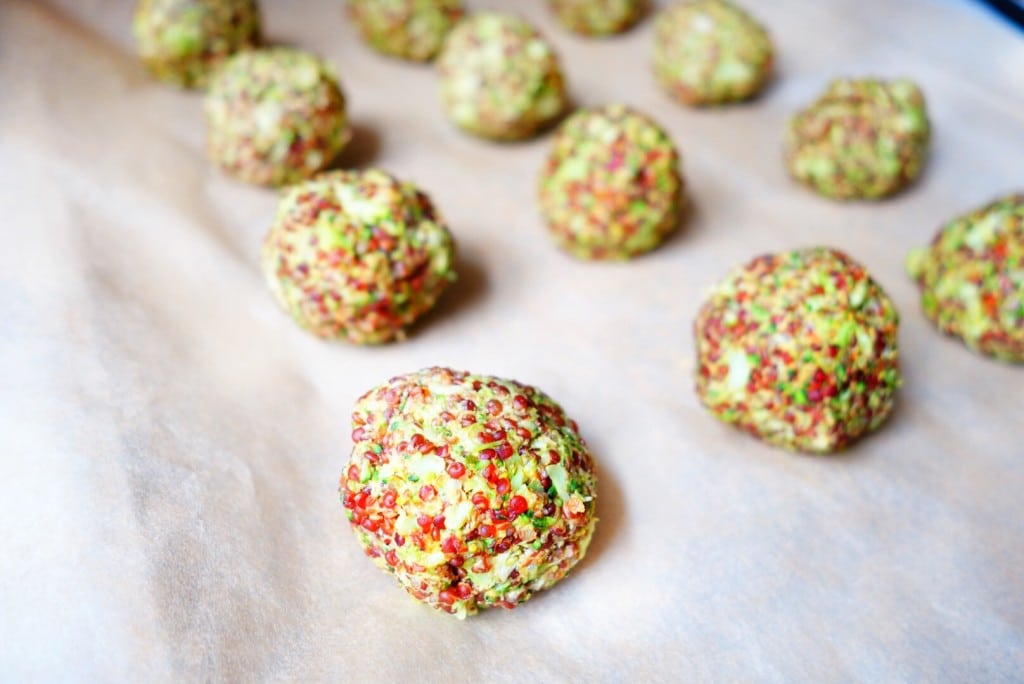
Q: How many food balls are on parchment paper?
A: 12